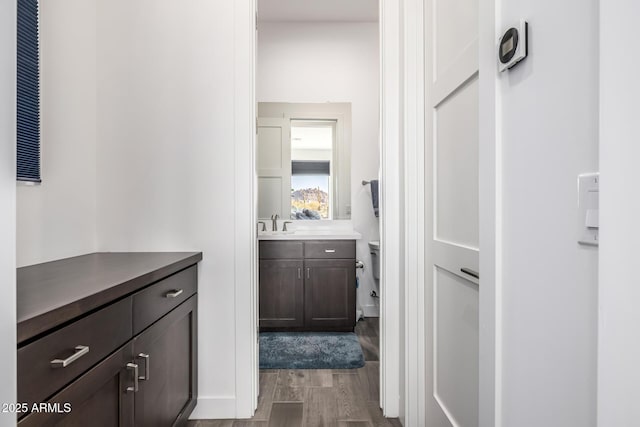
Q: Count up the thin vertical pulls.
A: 4